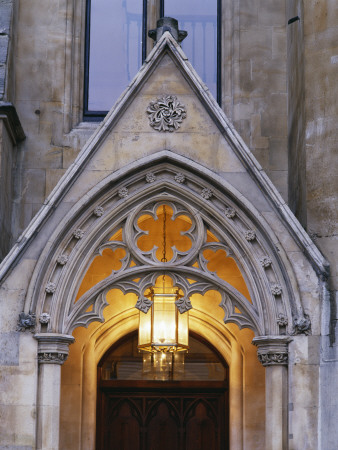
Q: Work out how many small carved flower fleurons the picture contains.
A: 14